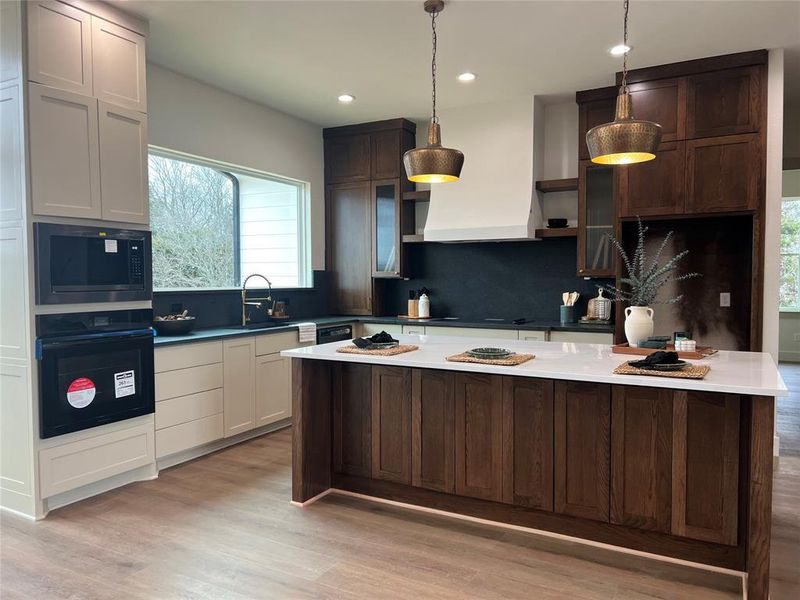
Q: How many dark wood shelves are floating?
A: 4